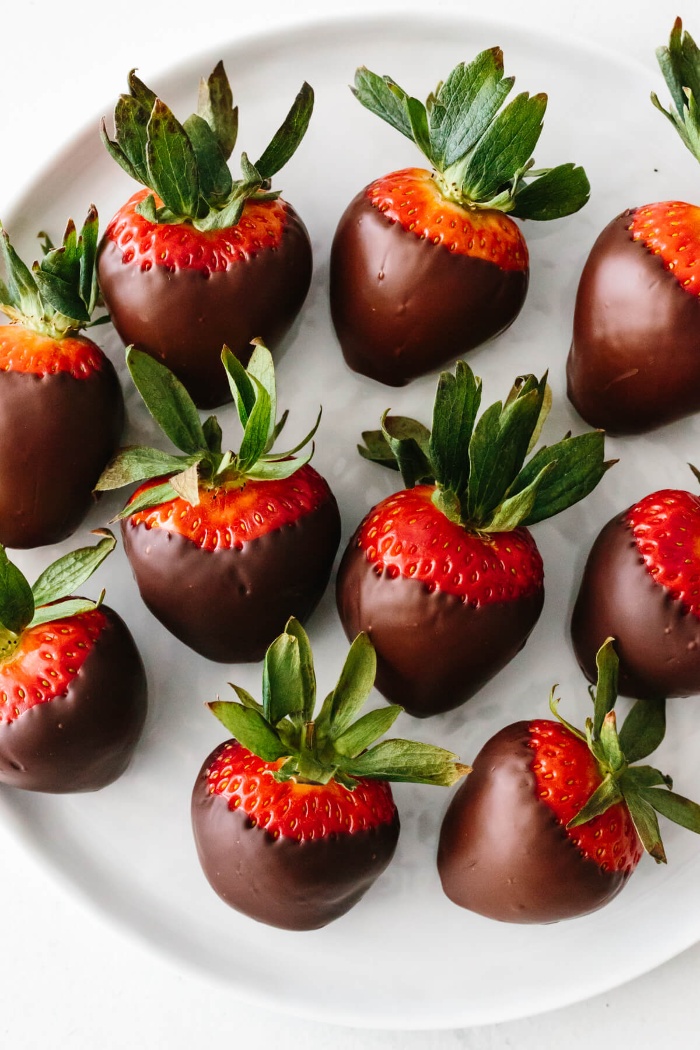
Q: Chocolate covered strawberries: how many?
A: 10